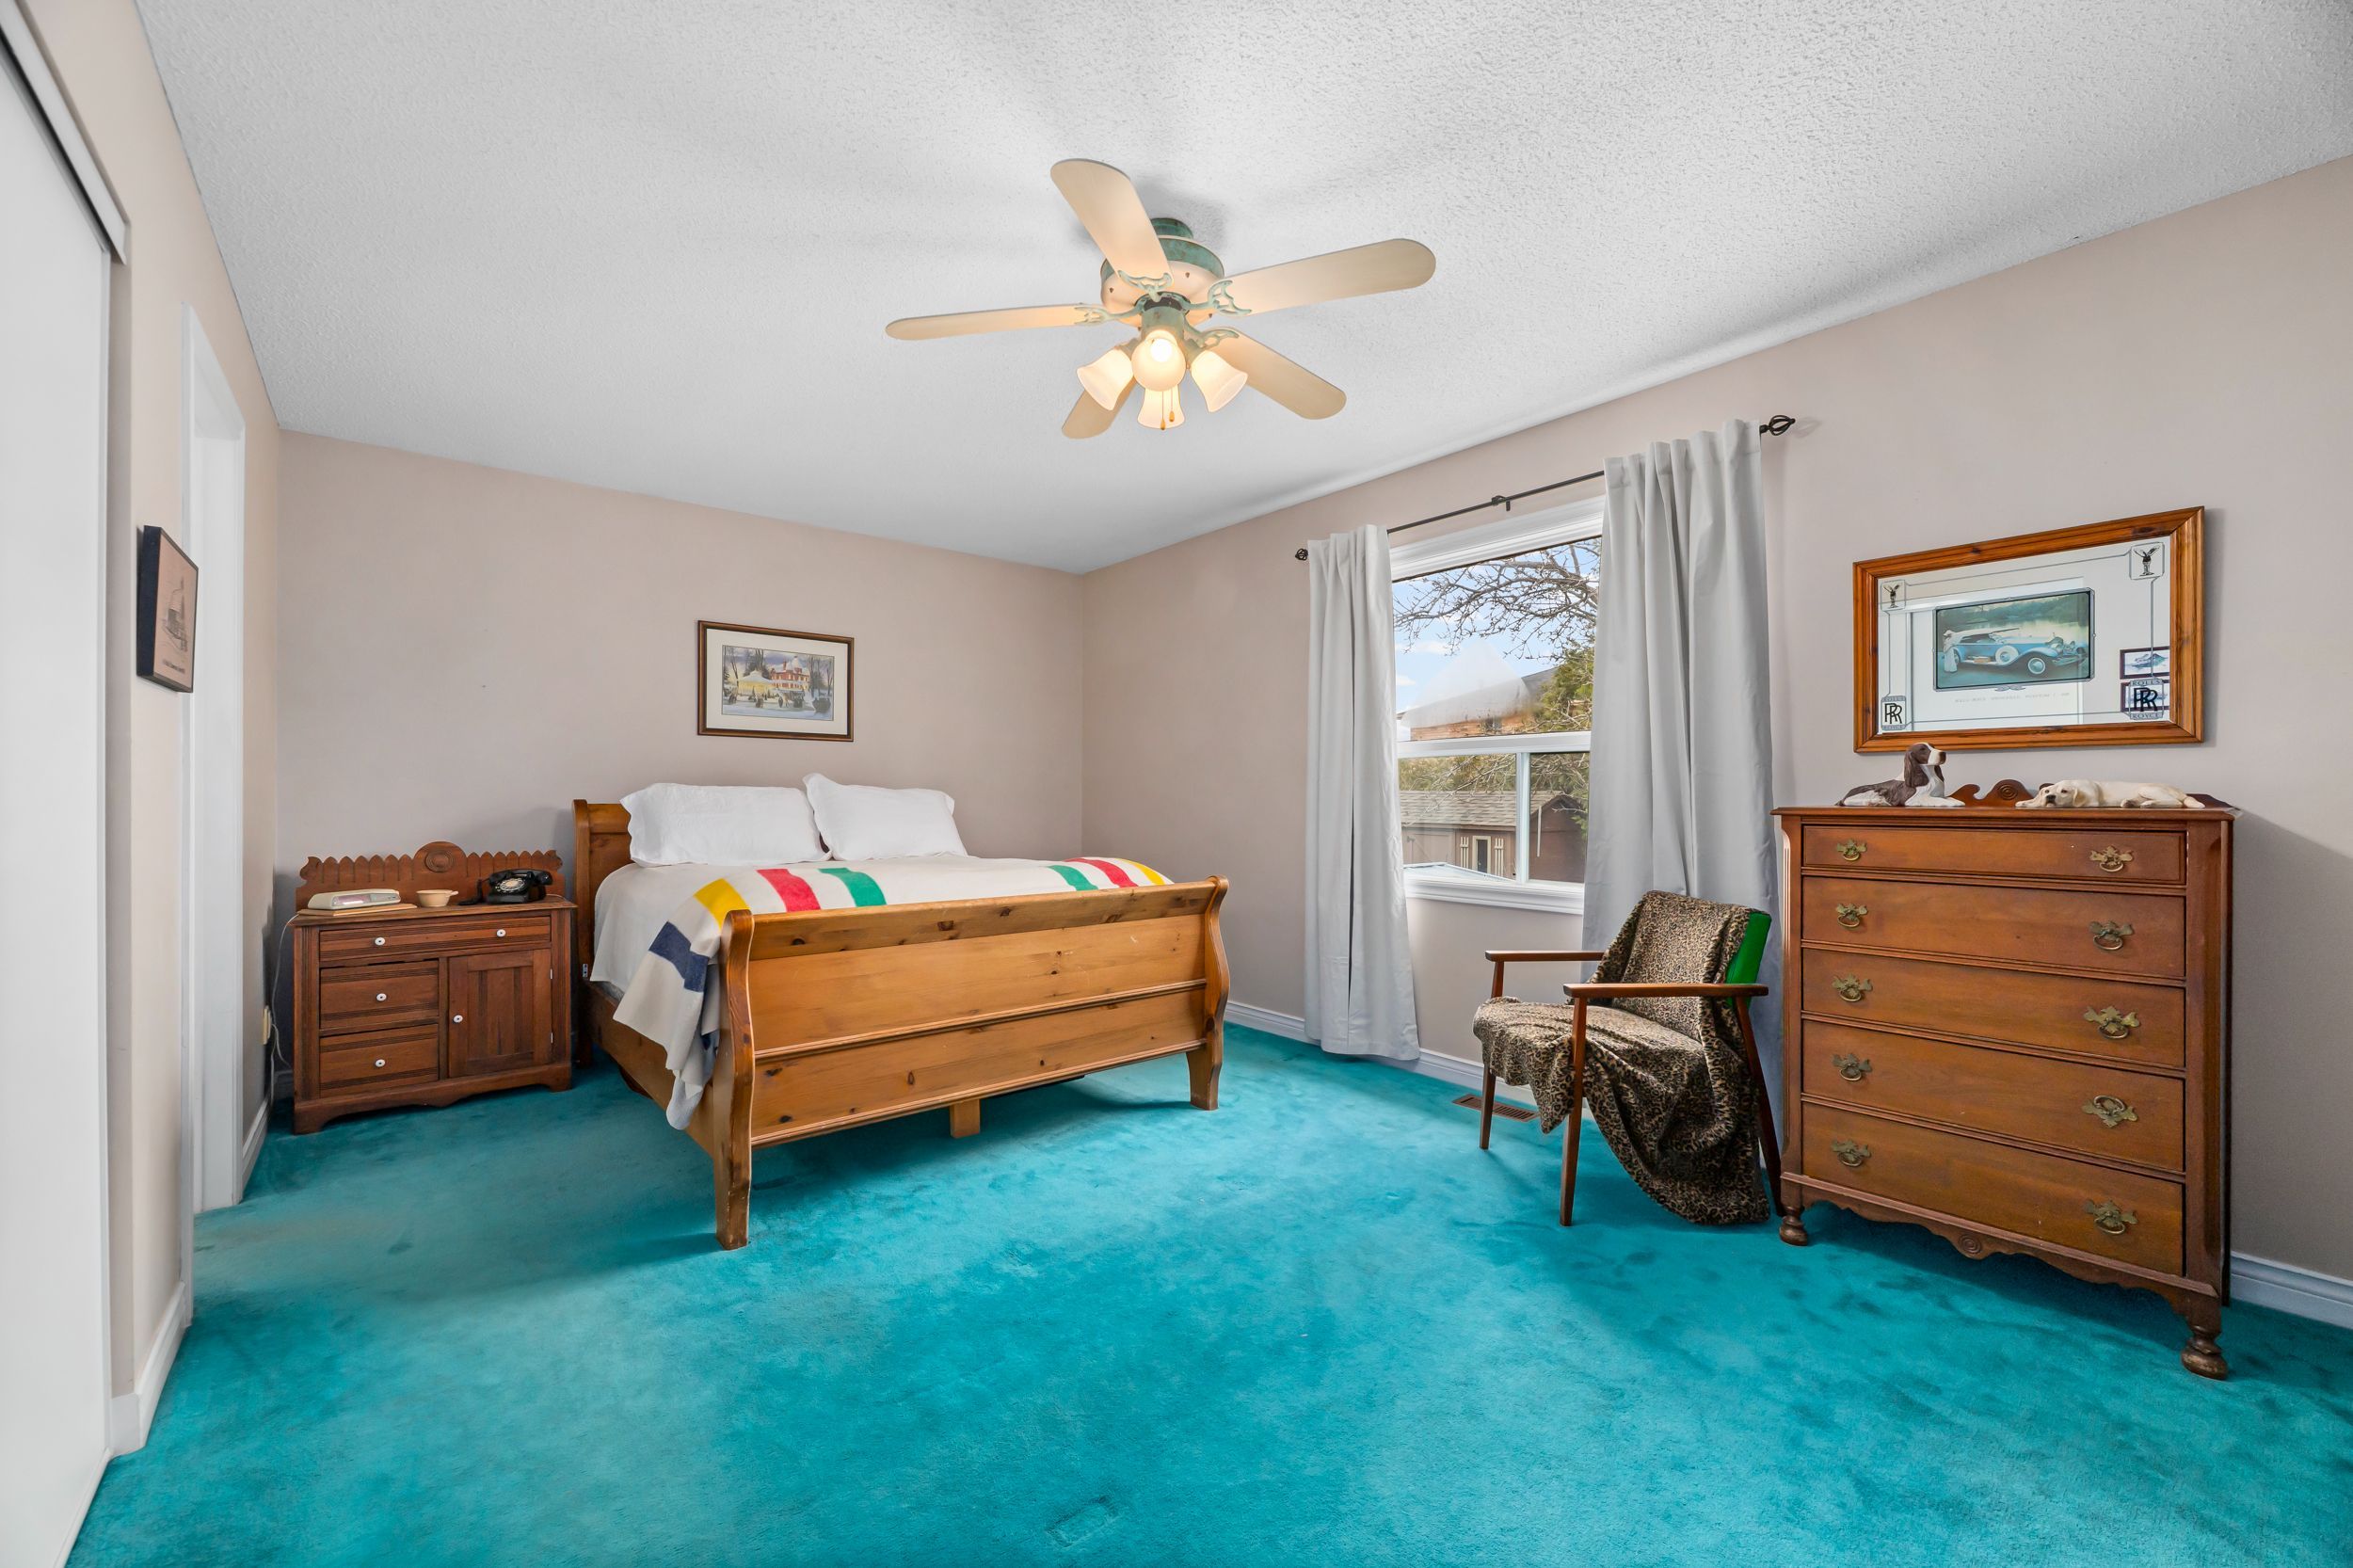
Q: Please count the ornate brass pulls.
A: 10